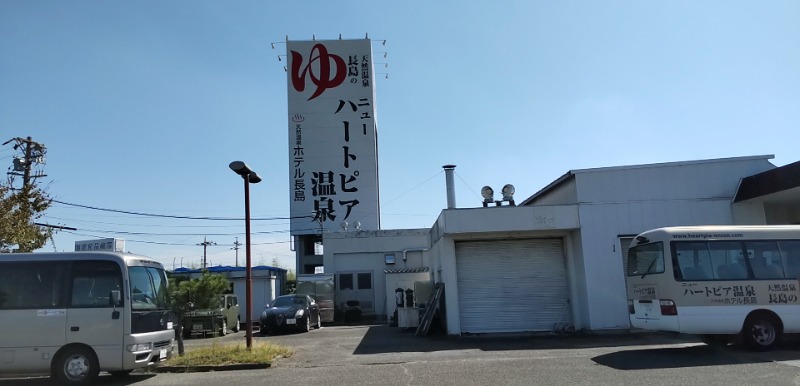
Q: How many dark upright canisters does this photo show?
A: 2